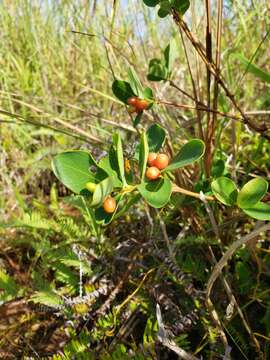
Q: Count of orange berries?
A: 6